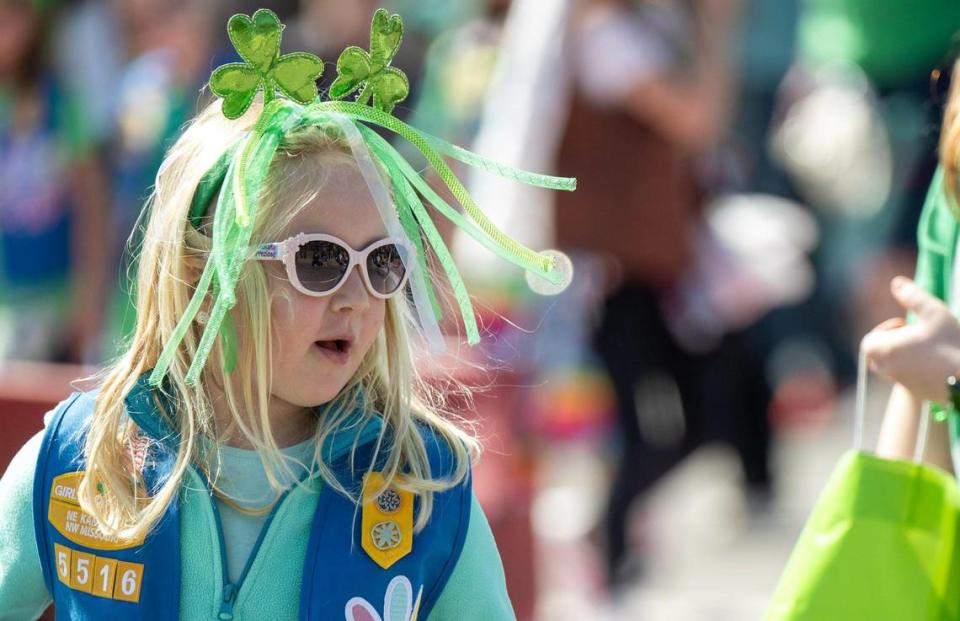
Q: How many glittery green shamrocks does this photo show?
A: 2